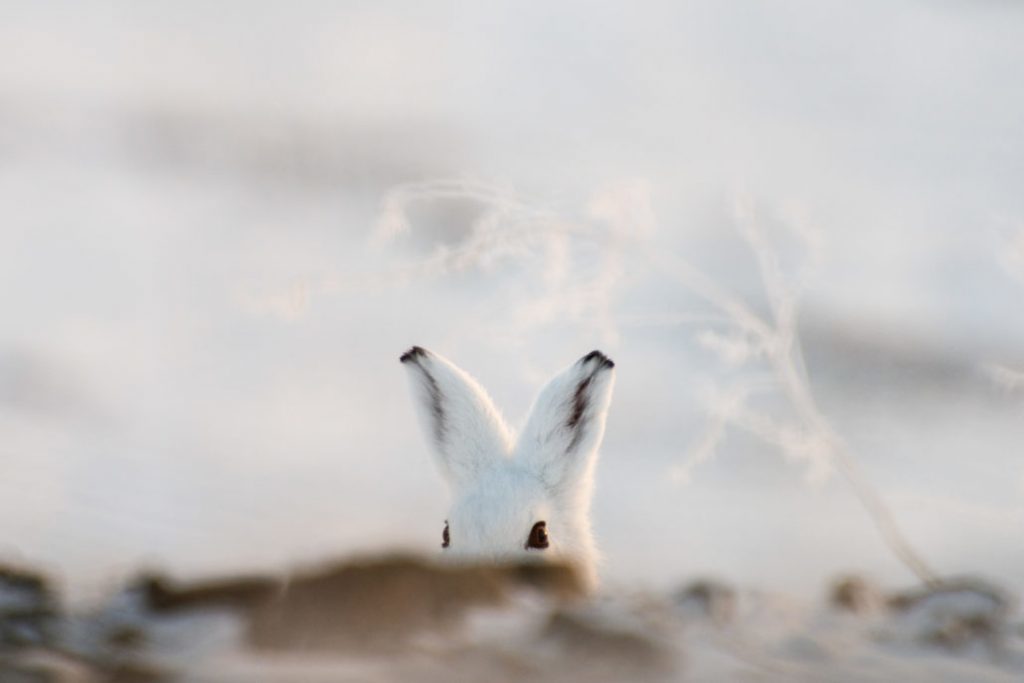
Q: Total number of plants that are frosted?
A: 1